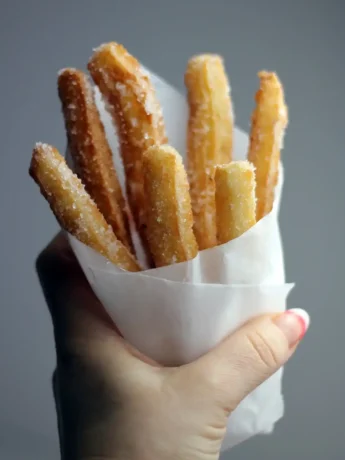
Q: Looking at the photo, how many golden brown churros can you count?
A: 7